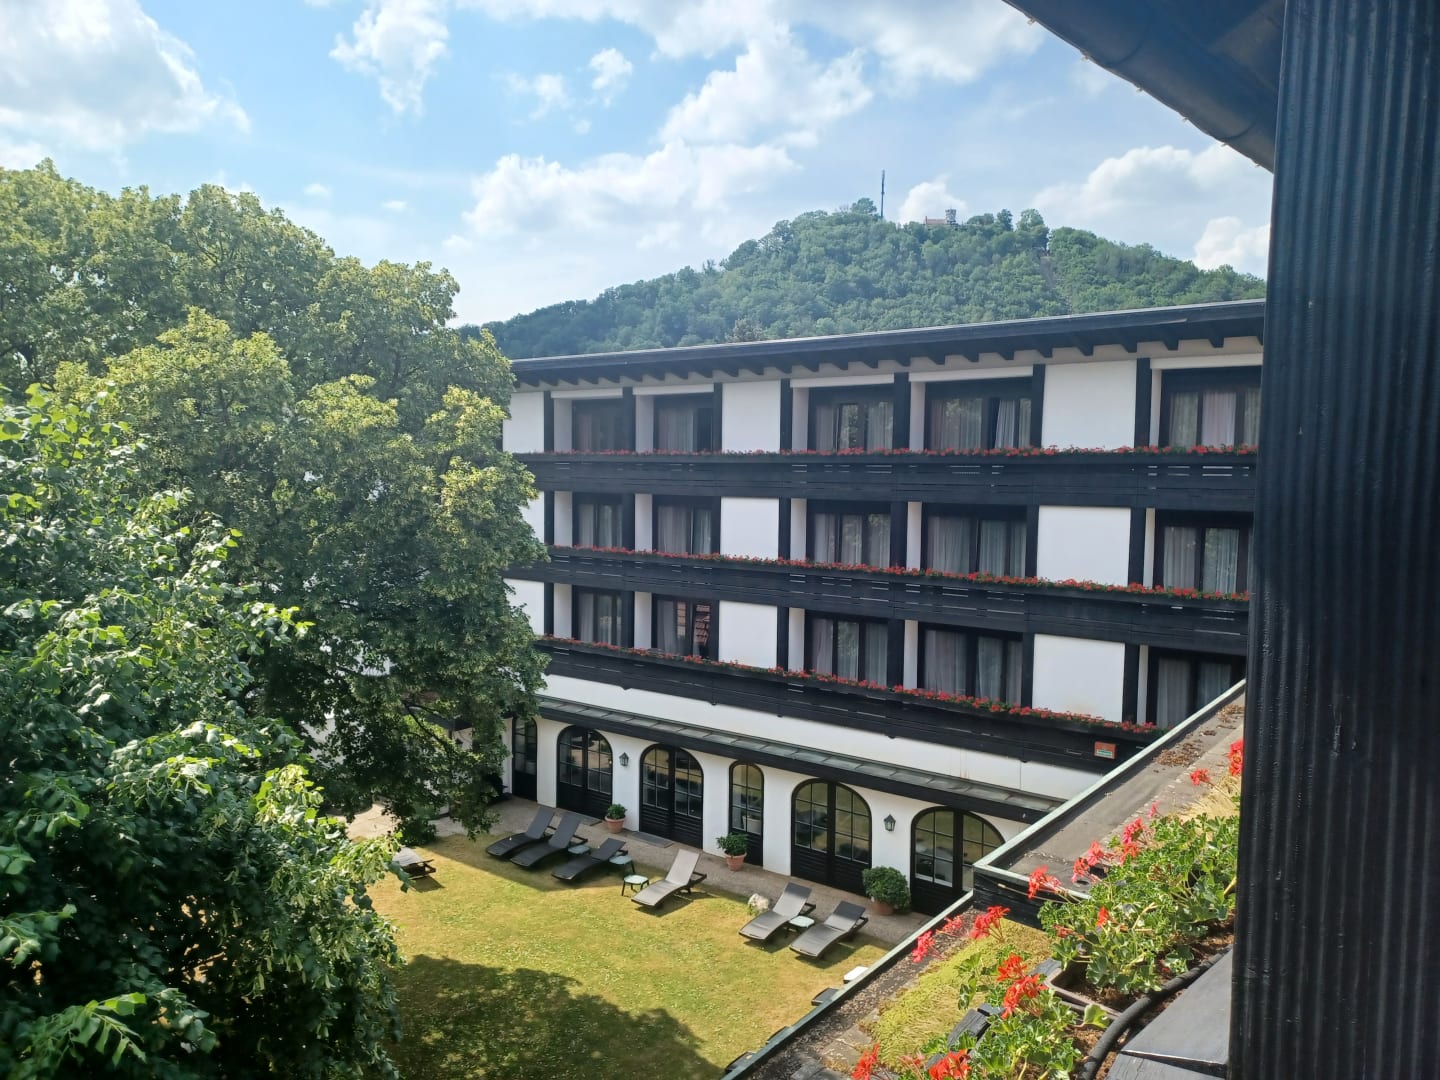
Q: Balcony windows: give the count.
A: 15